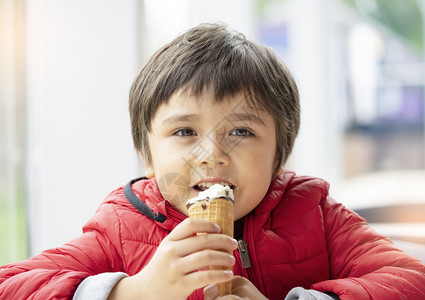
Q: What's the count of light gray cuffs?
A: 2